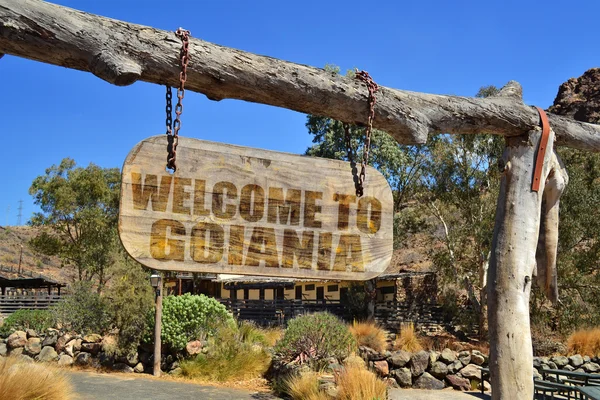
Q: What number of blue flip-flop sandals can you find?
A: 0